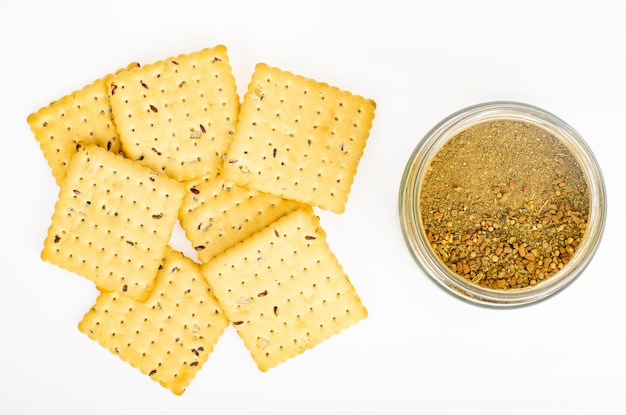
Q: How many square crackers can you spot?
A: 7